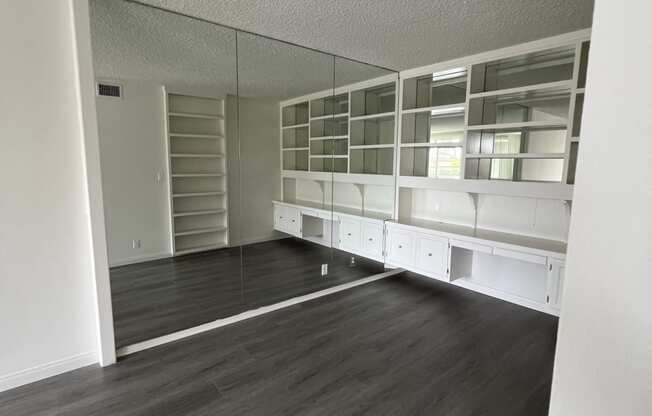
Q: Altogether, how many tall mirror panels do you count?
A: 3